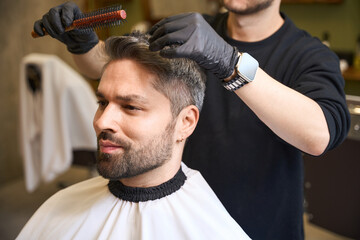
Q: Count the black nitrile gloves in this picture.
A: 2